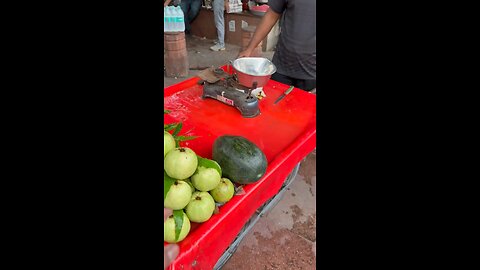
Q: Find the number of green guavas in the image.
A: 7